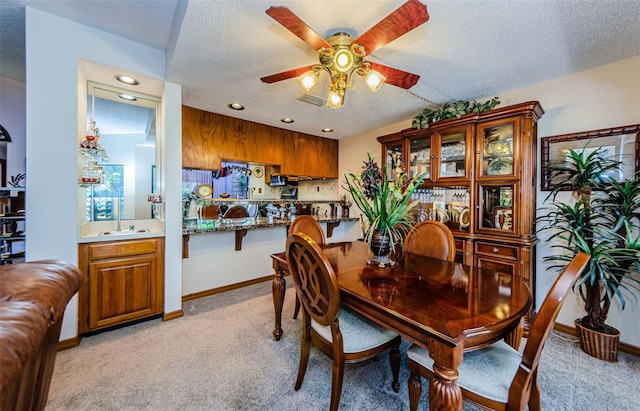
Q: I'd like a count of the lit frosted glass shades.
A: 4